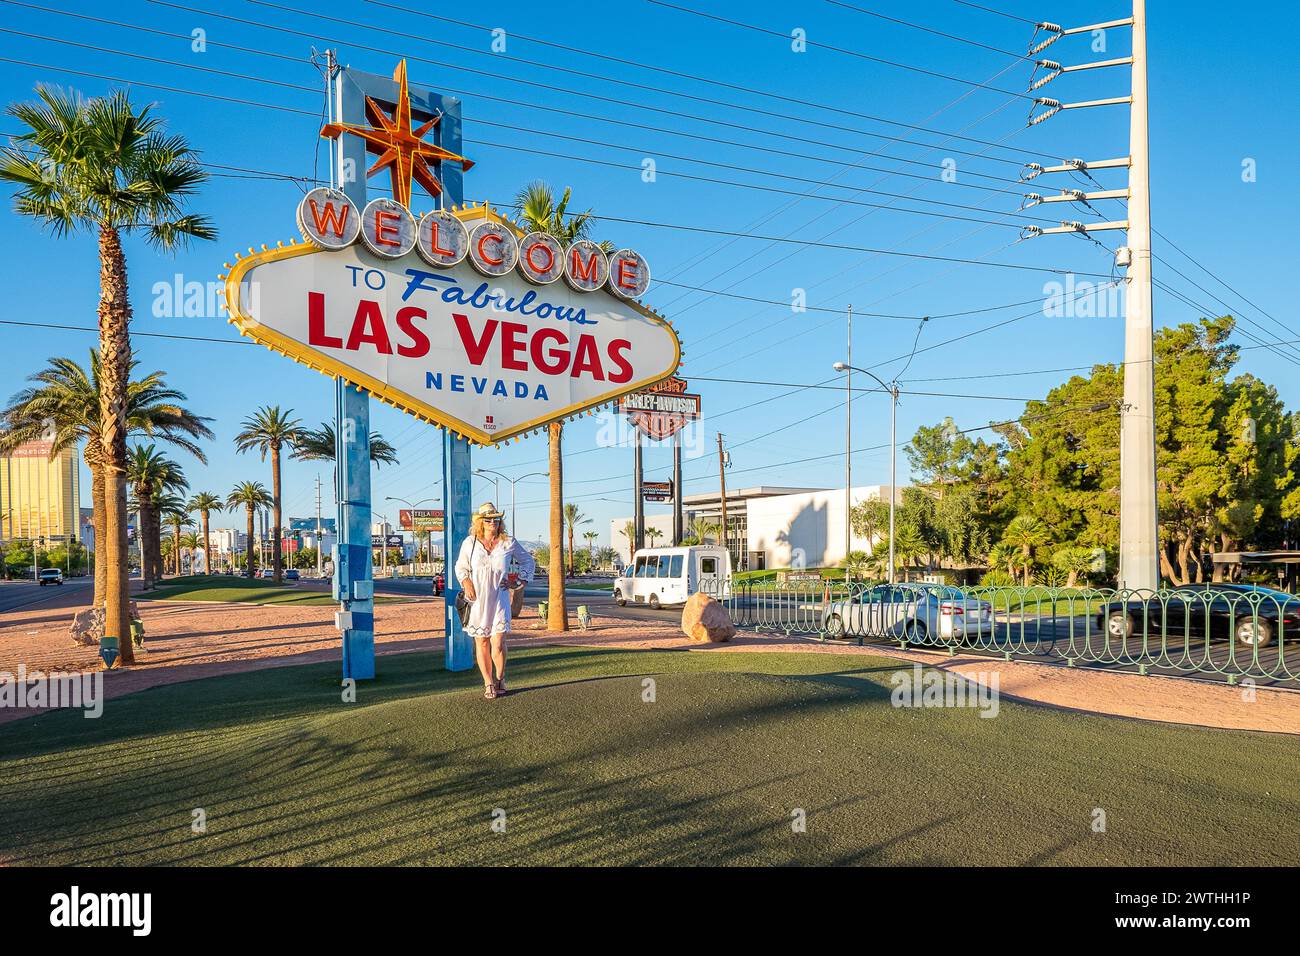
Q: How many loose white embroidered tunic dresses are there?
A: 1